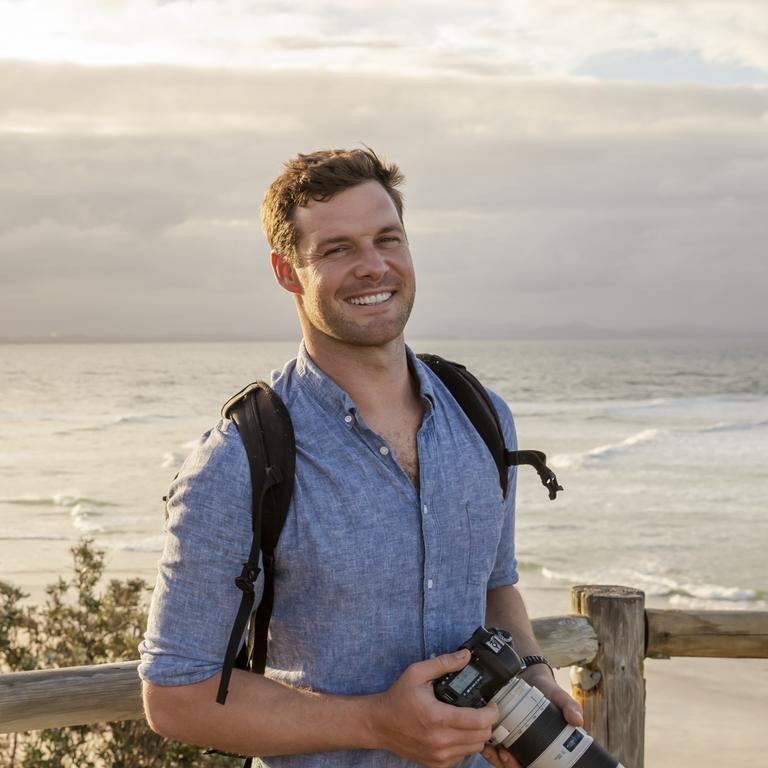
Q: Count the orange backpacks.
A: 0